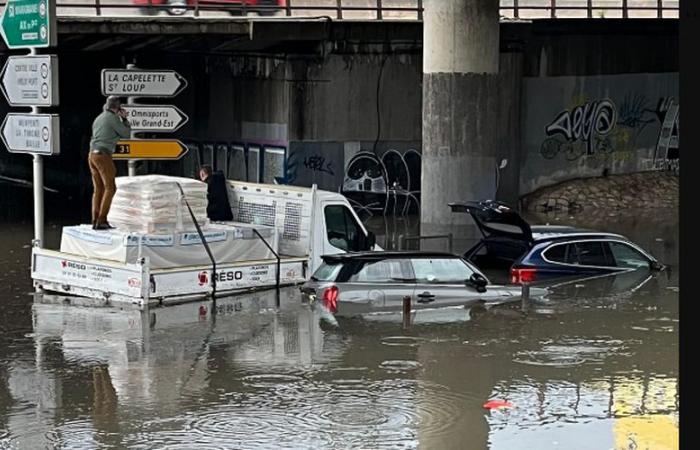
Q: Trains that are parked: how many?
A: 0